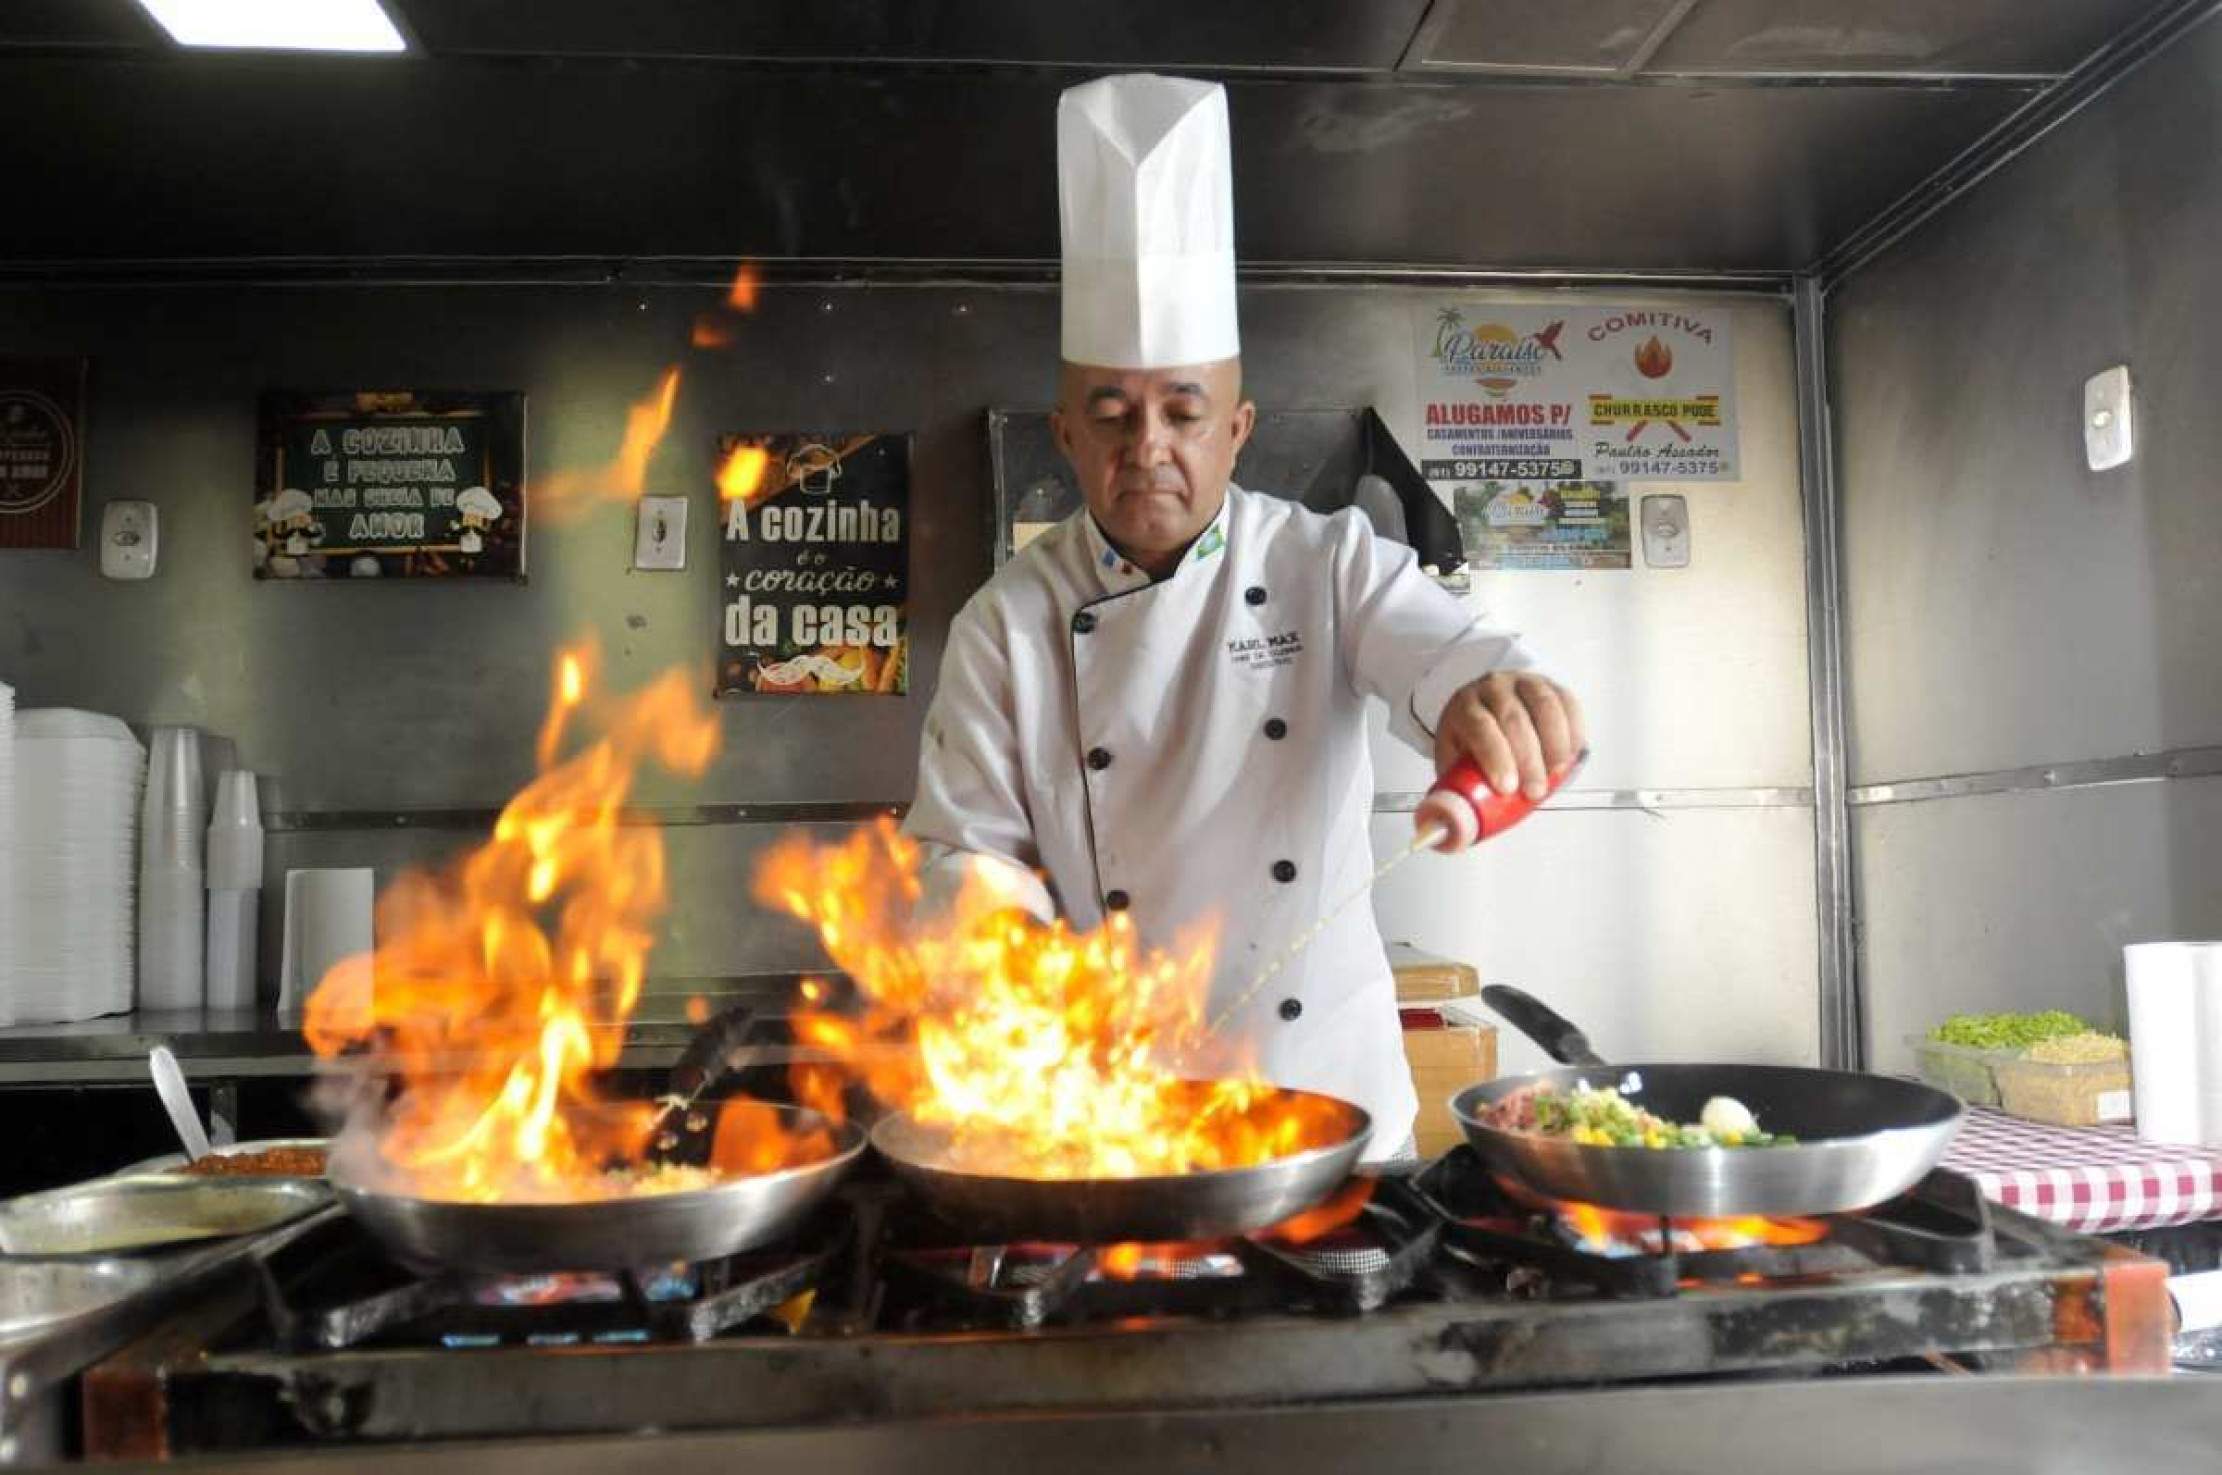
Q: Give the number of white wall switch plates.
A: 4